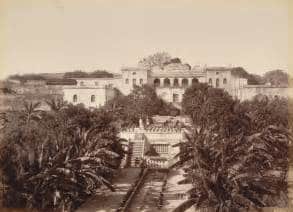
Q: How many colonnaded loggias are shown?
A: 1